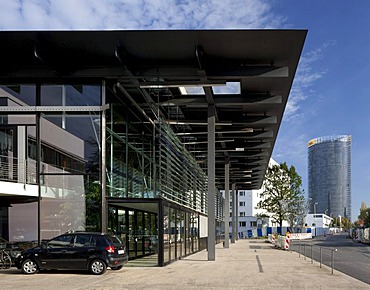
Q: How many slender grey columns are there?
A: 4